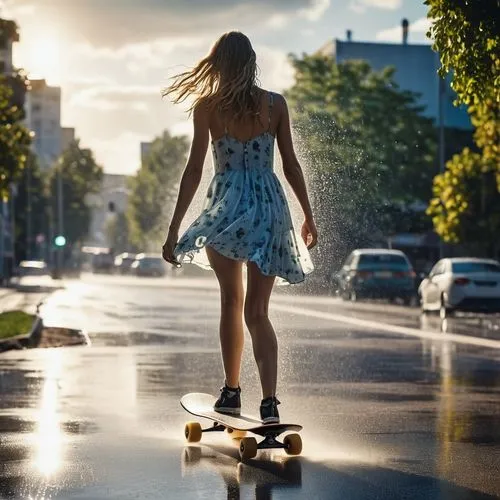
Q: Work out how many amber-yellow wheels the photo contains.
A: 4